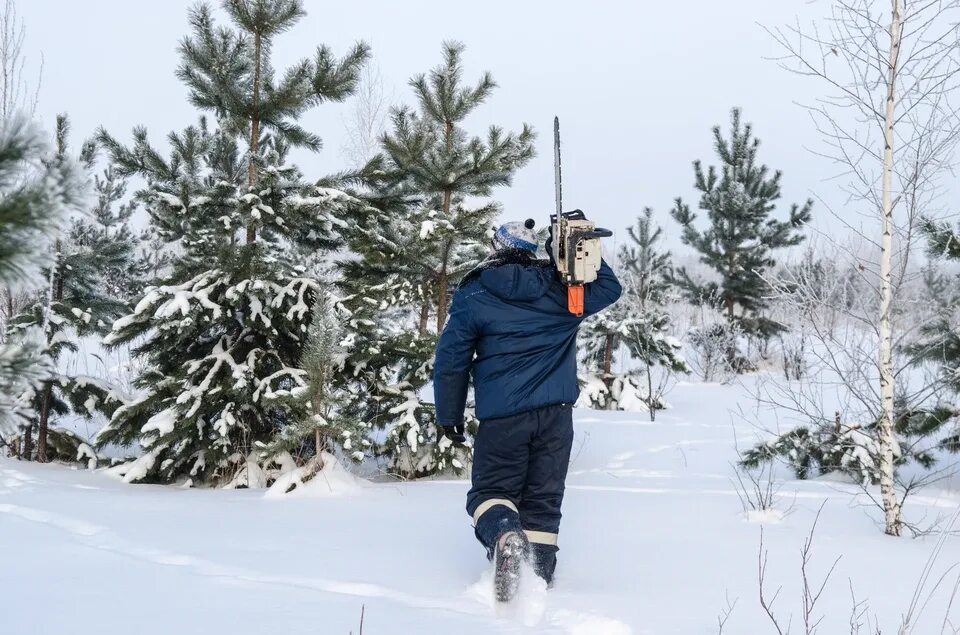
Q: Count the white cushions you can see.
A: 0